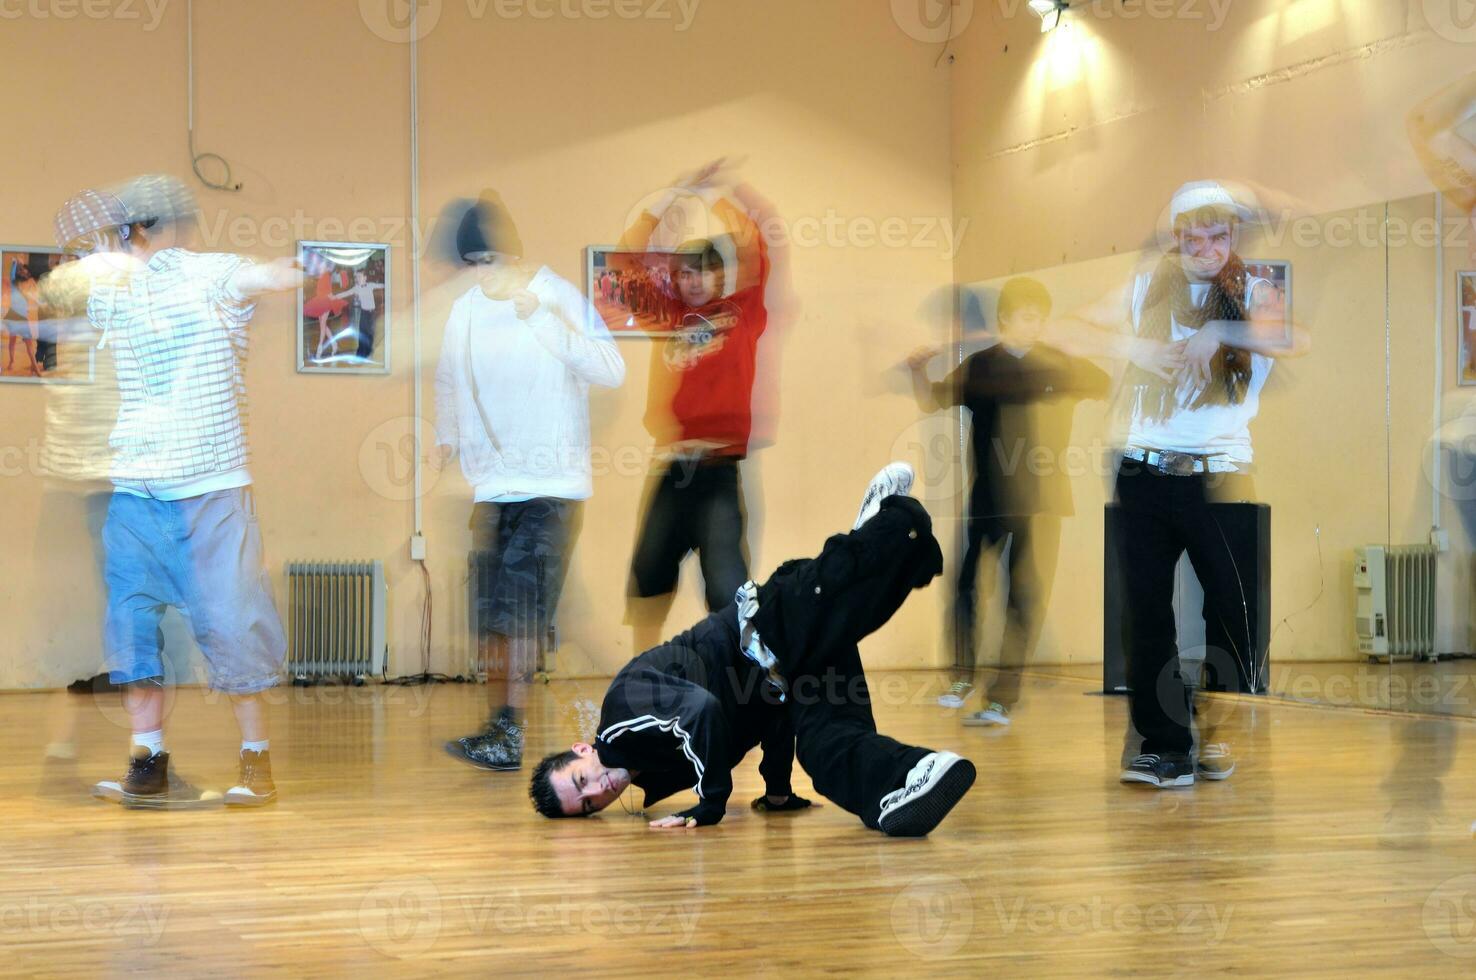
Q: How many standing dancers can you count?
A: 5